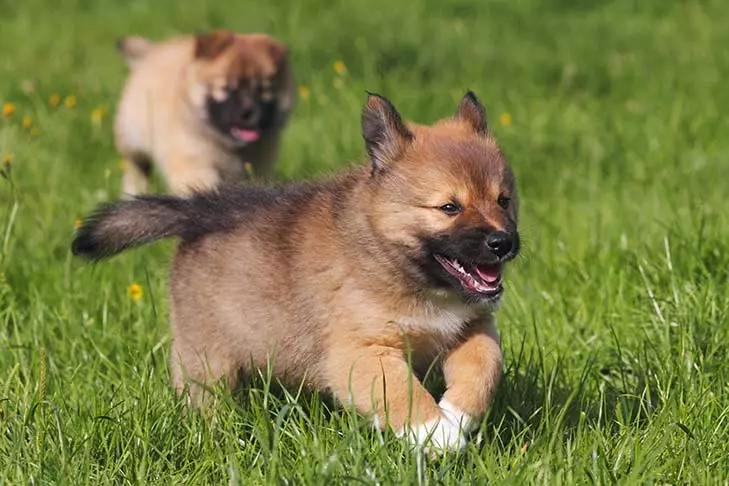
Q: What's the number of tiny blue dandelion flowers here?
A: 0